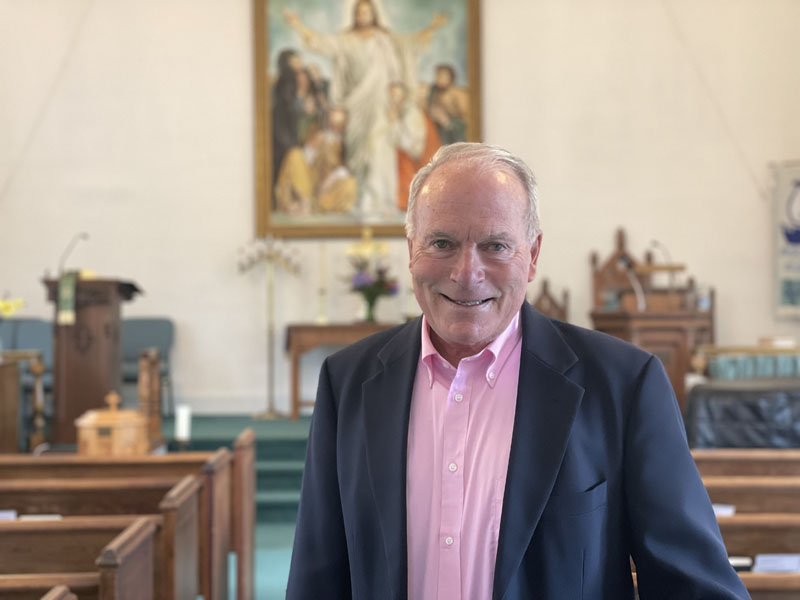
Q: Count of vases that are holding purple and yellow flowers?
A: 1